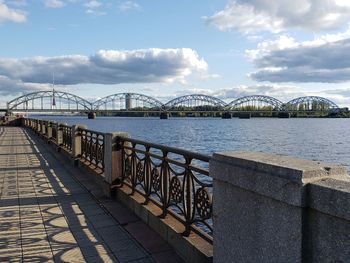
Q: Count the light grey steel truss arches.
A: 5